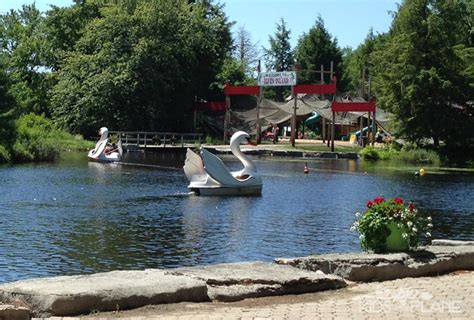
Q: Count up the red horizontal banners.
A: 4